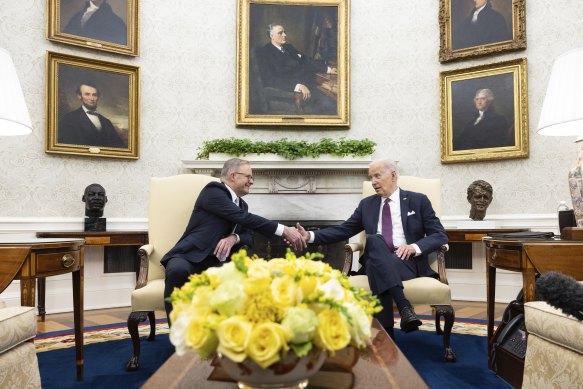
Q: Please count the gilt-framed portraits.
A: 5